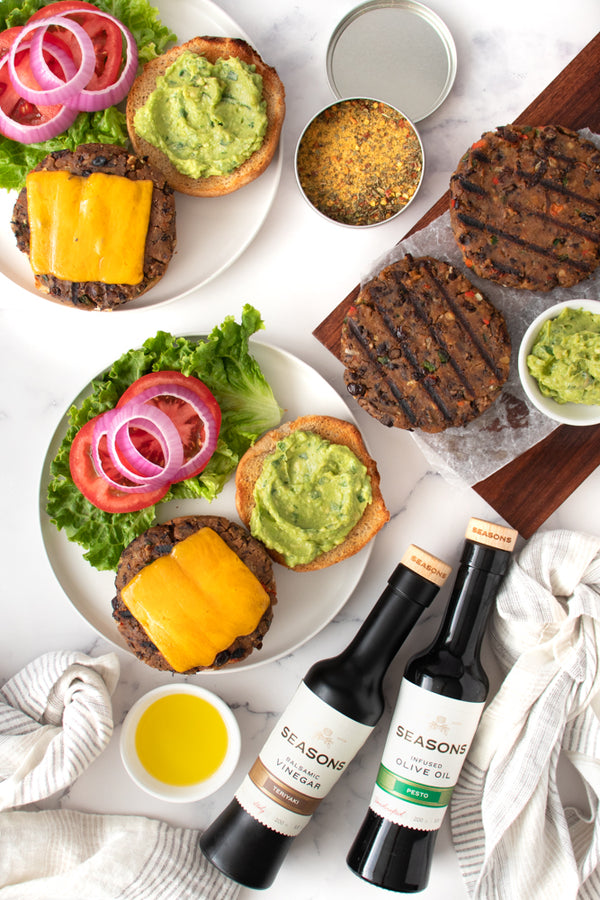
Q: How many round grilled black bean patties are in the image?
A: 4